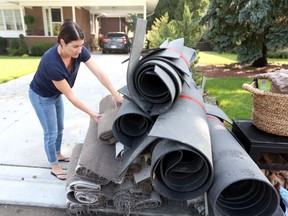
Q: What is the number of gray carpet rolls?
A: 4